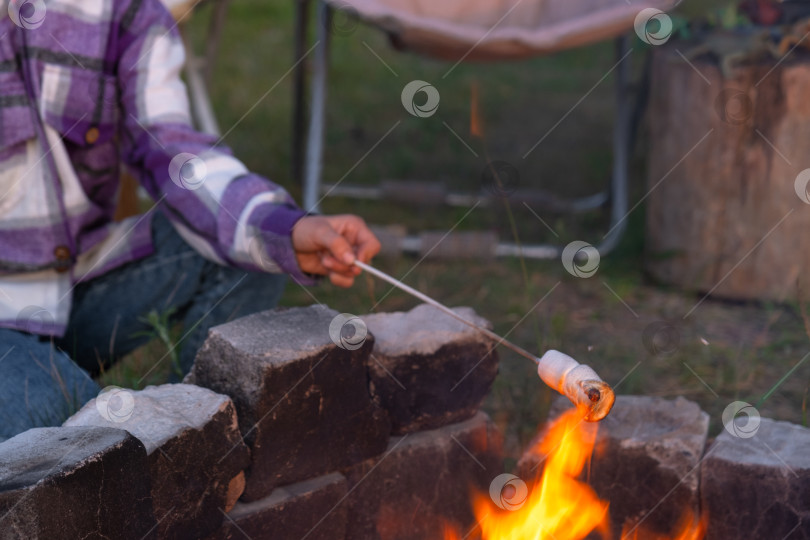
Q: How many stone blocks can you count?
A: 8